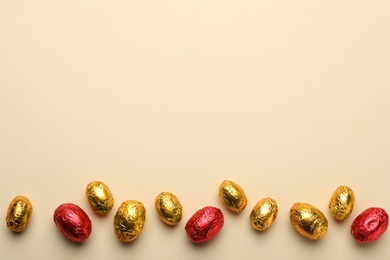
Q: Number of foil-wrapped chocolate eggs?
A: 11